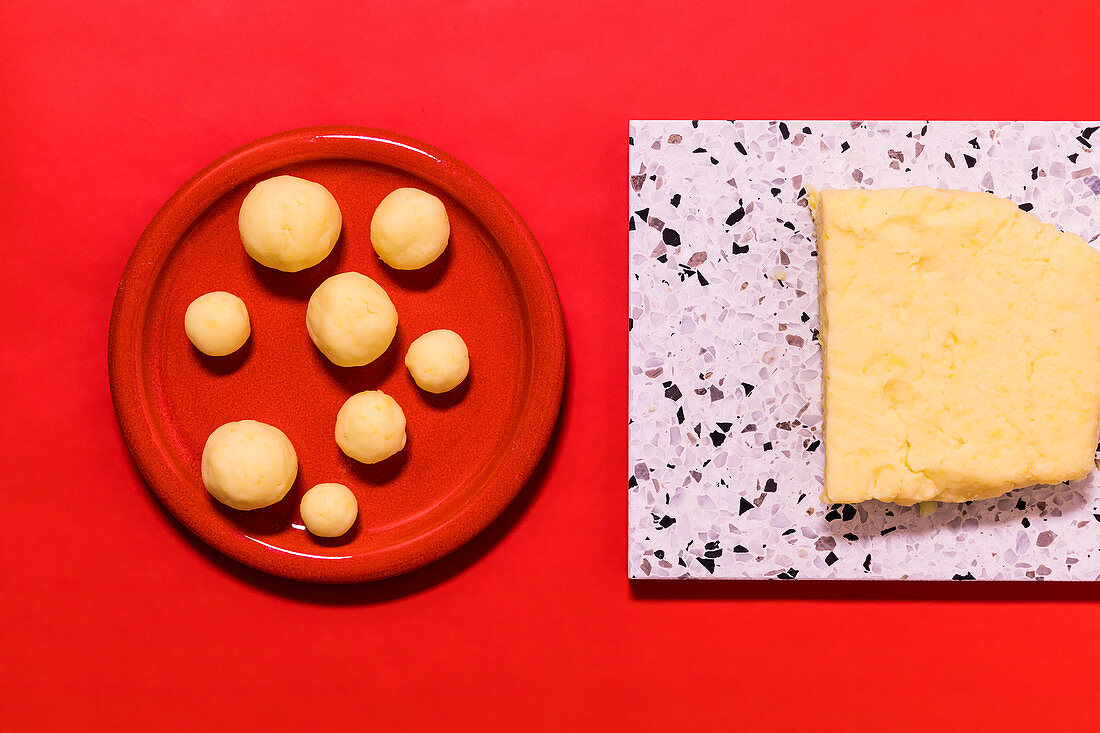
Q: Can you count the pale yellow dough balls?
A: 8